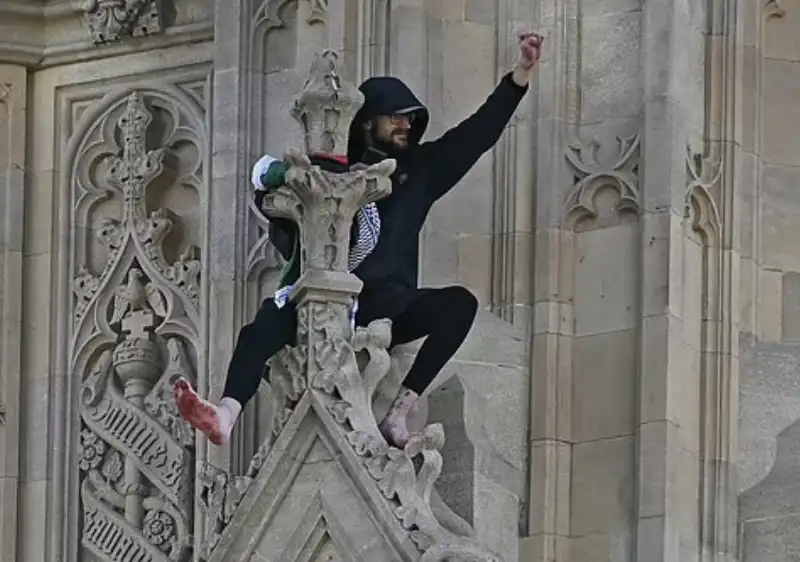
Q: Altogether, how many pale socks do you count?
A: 0